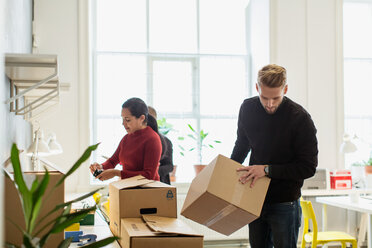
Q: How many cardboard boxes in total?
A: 4